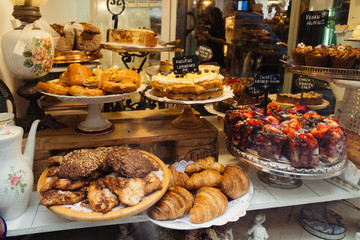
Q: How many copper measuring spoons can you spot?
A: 0